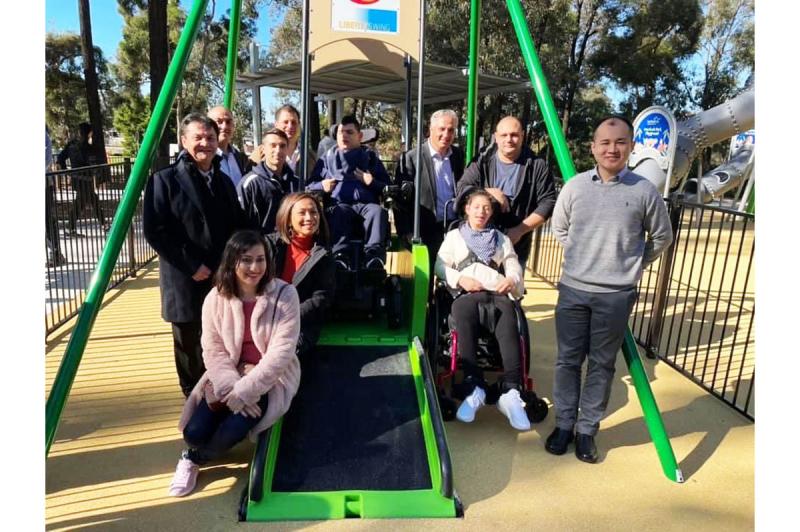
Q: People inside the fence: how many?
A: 11